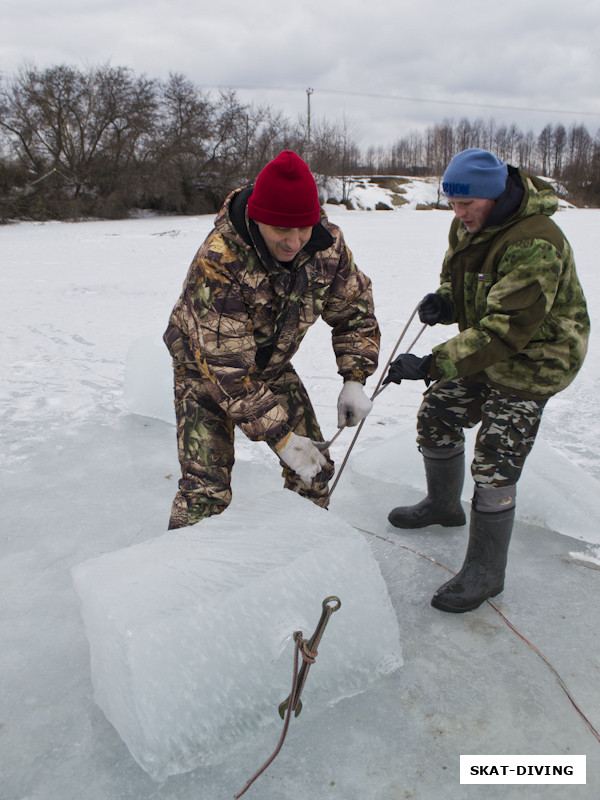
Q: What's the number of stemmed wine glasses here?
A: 0